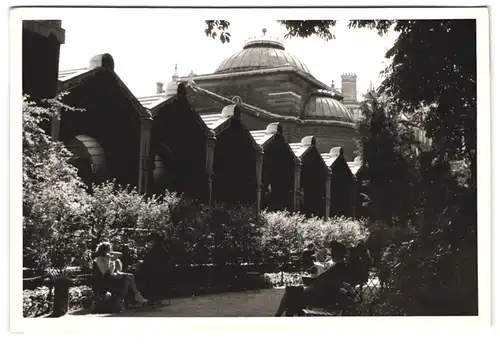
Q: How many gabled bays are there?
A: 7